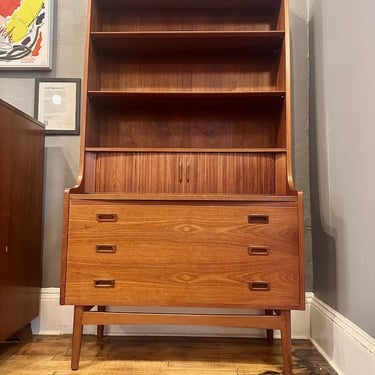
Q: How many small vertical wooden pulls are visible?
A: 2